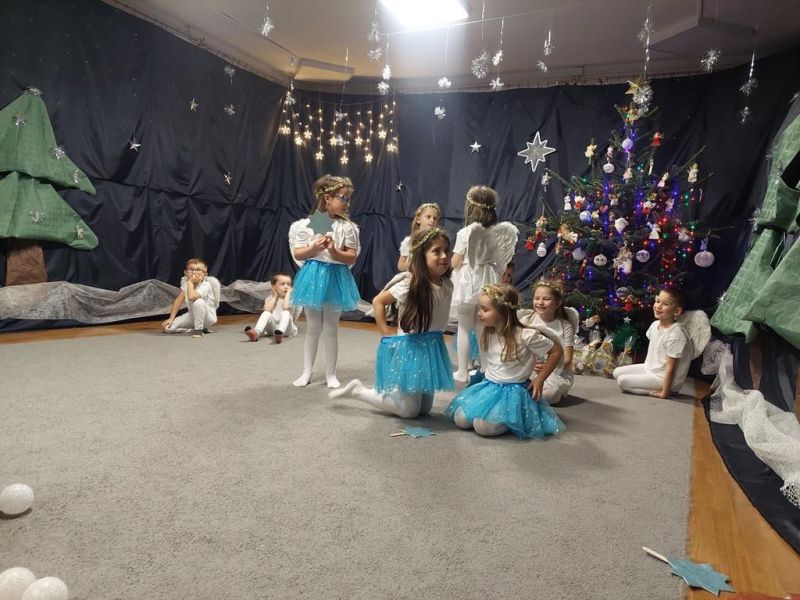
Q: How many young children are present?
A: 10